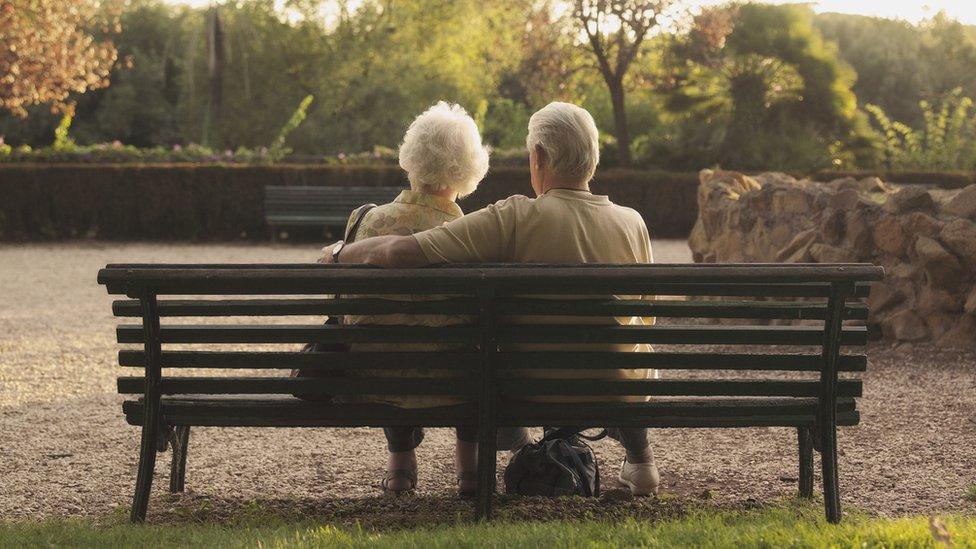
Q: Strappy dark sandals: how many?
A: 2